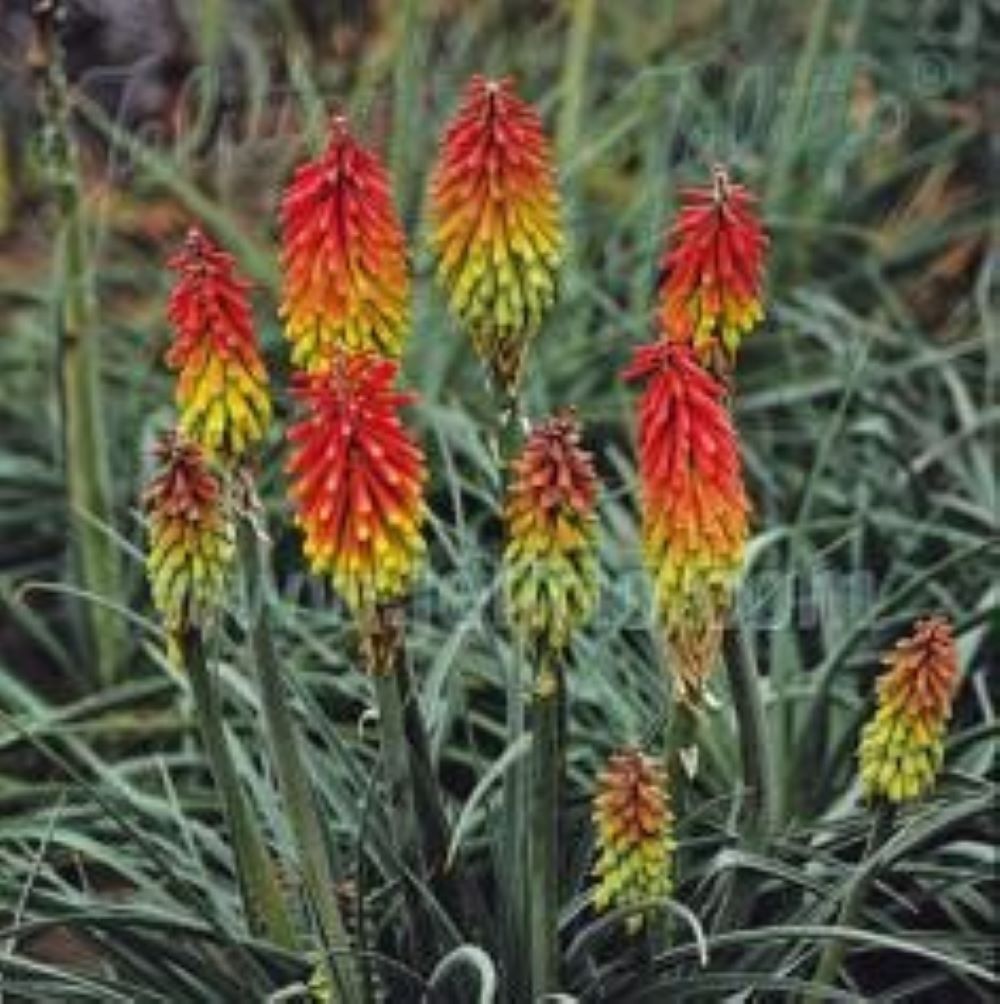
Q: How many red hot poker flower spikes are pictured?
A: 10